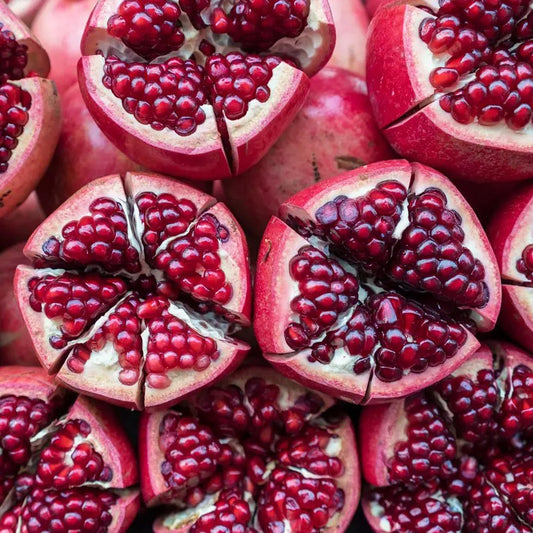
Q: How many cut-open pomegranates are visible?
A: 9